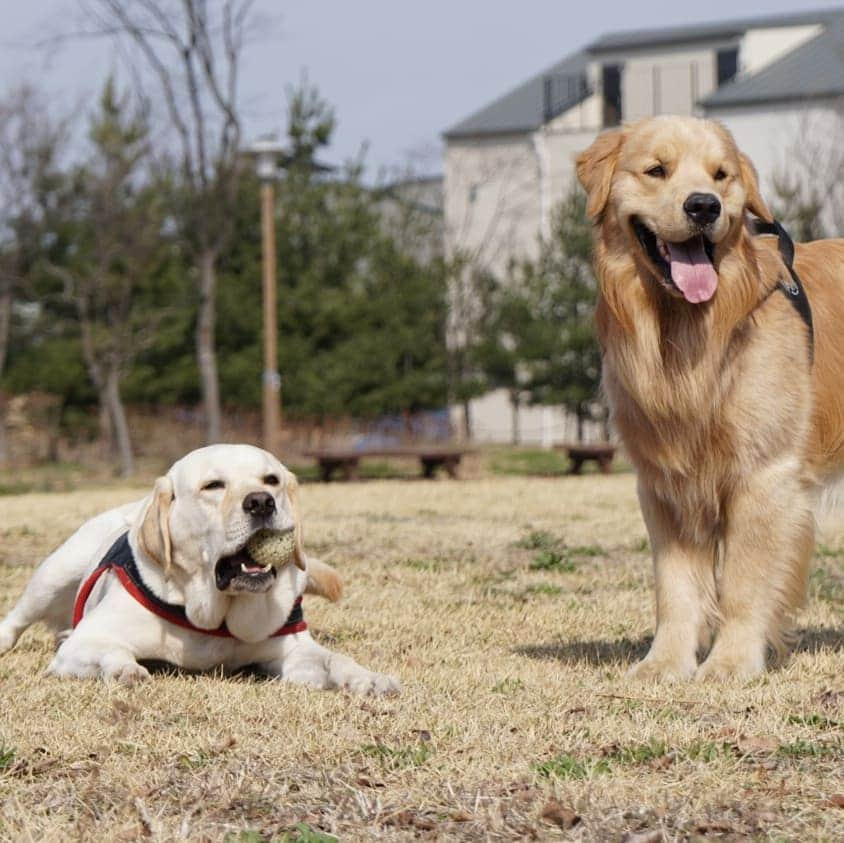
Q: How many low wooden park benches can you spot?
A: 2